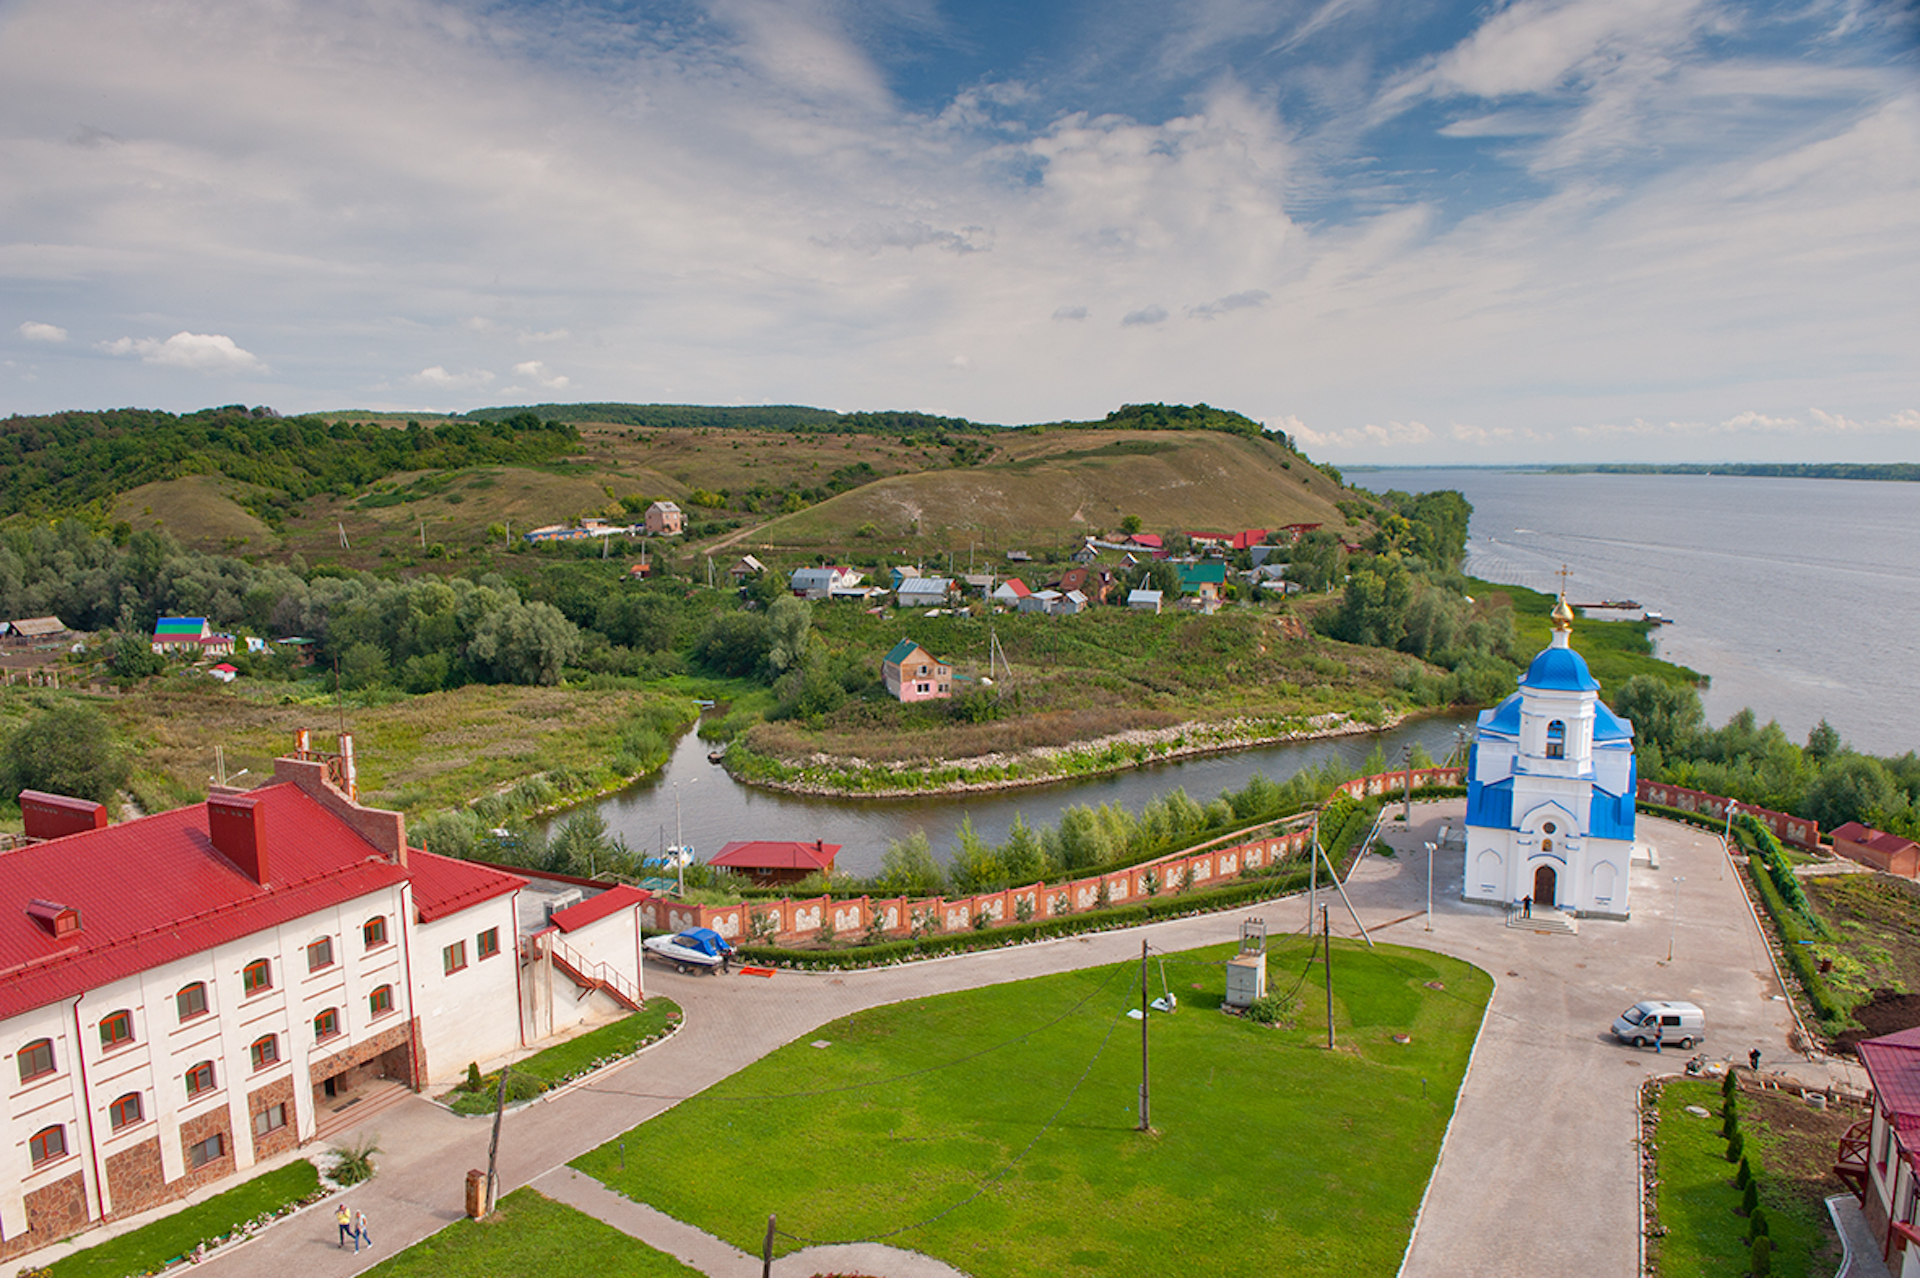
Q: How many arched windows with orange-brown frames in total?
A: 12